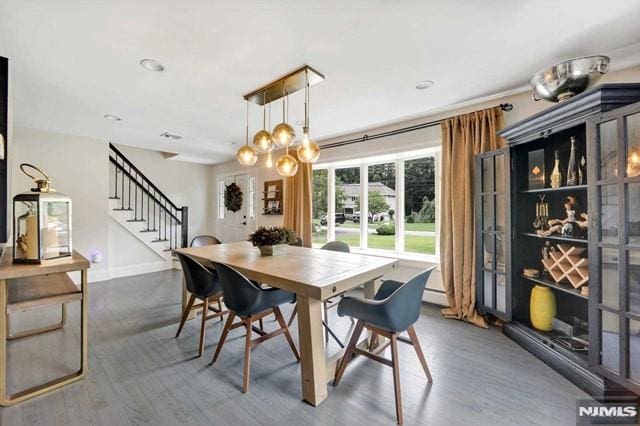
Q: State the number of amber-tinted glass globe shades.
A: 5